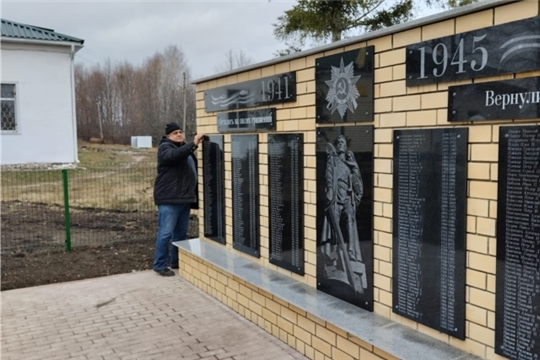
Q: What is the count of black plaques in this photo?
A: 11